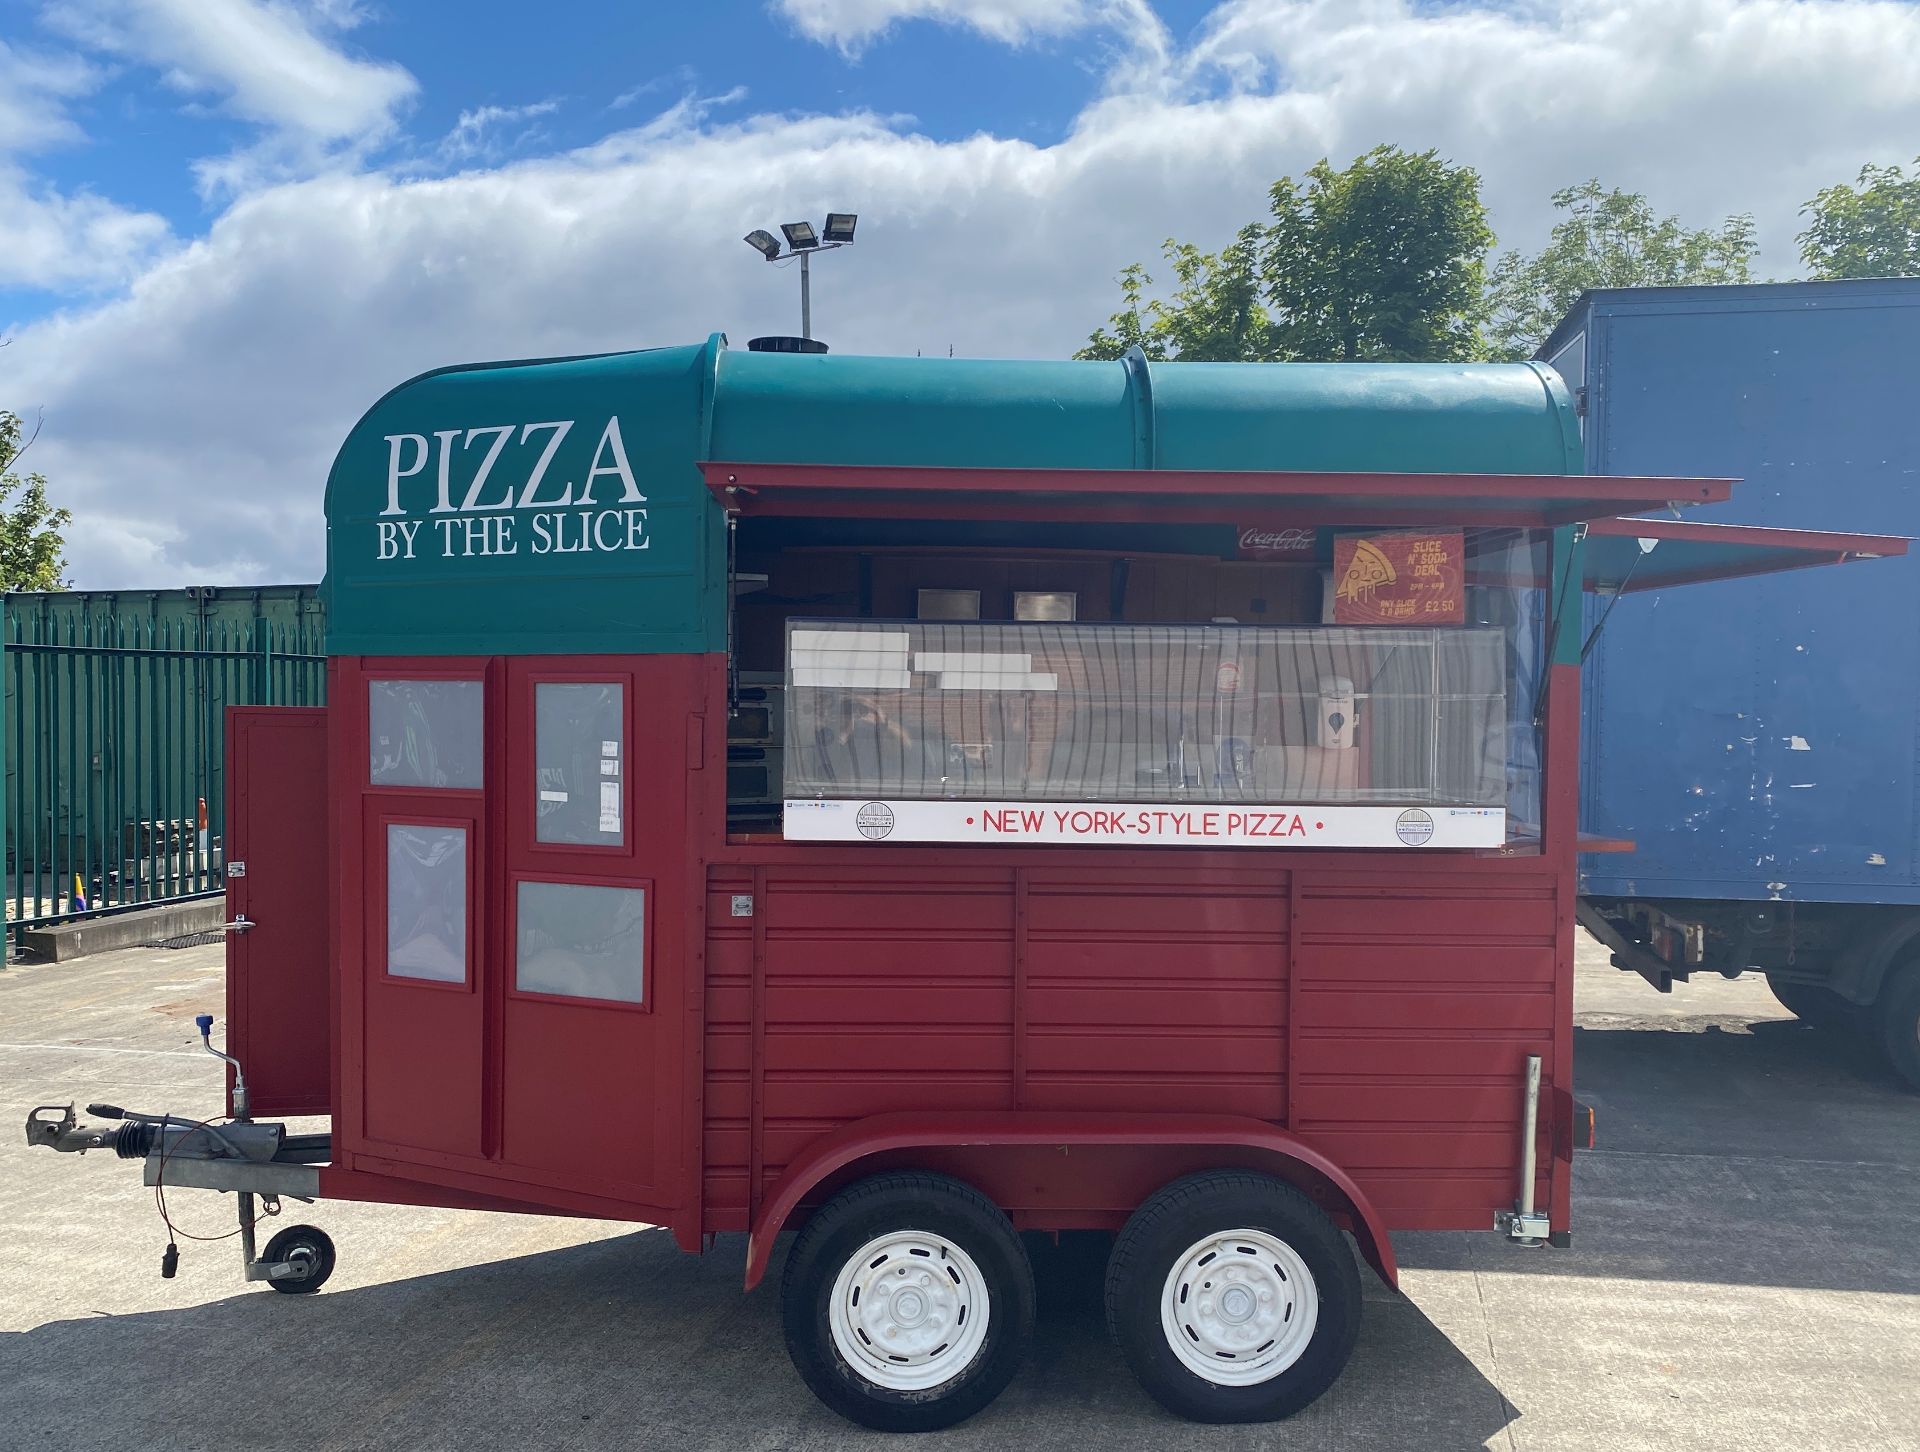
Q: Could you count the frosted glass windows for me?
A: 4